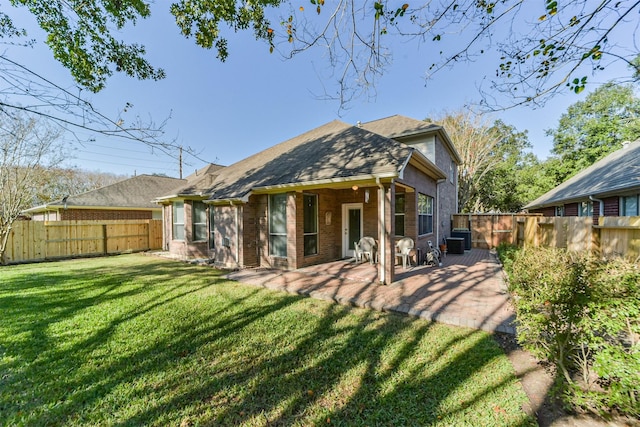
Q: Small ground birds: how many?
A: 0